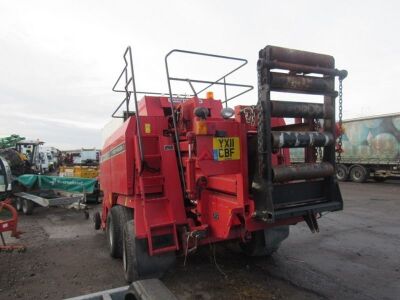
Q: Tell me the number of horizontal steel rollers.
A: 5